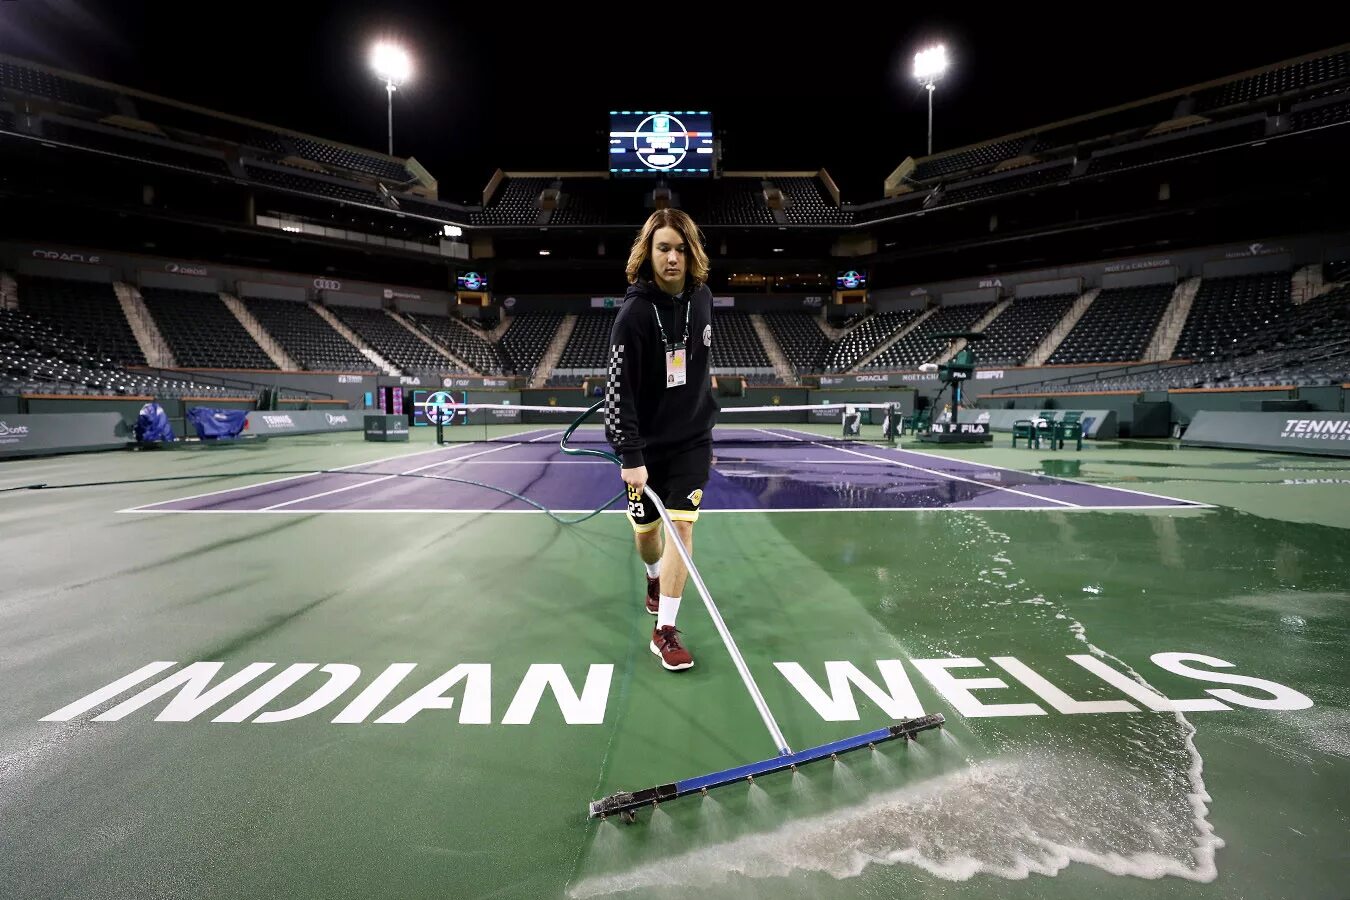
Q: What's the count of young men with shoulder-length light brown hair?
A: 1